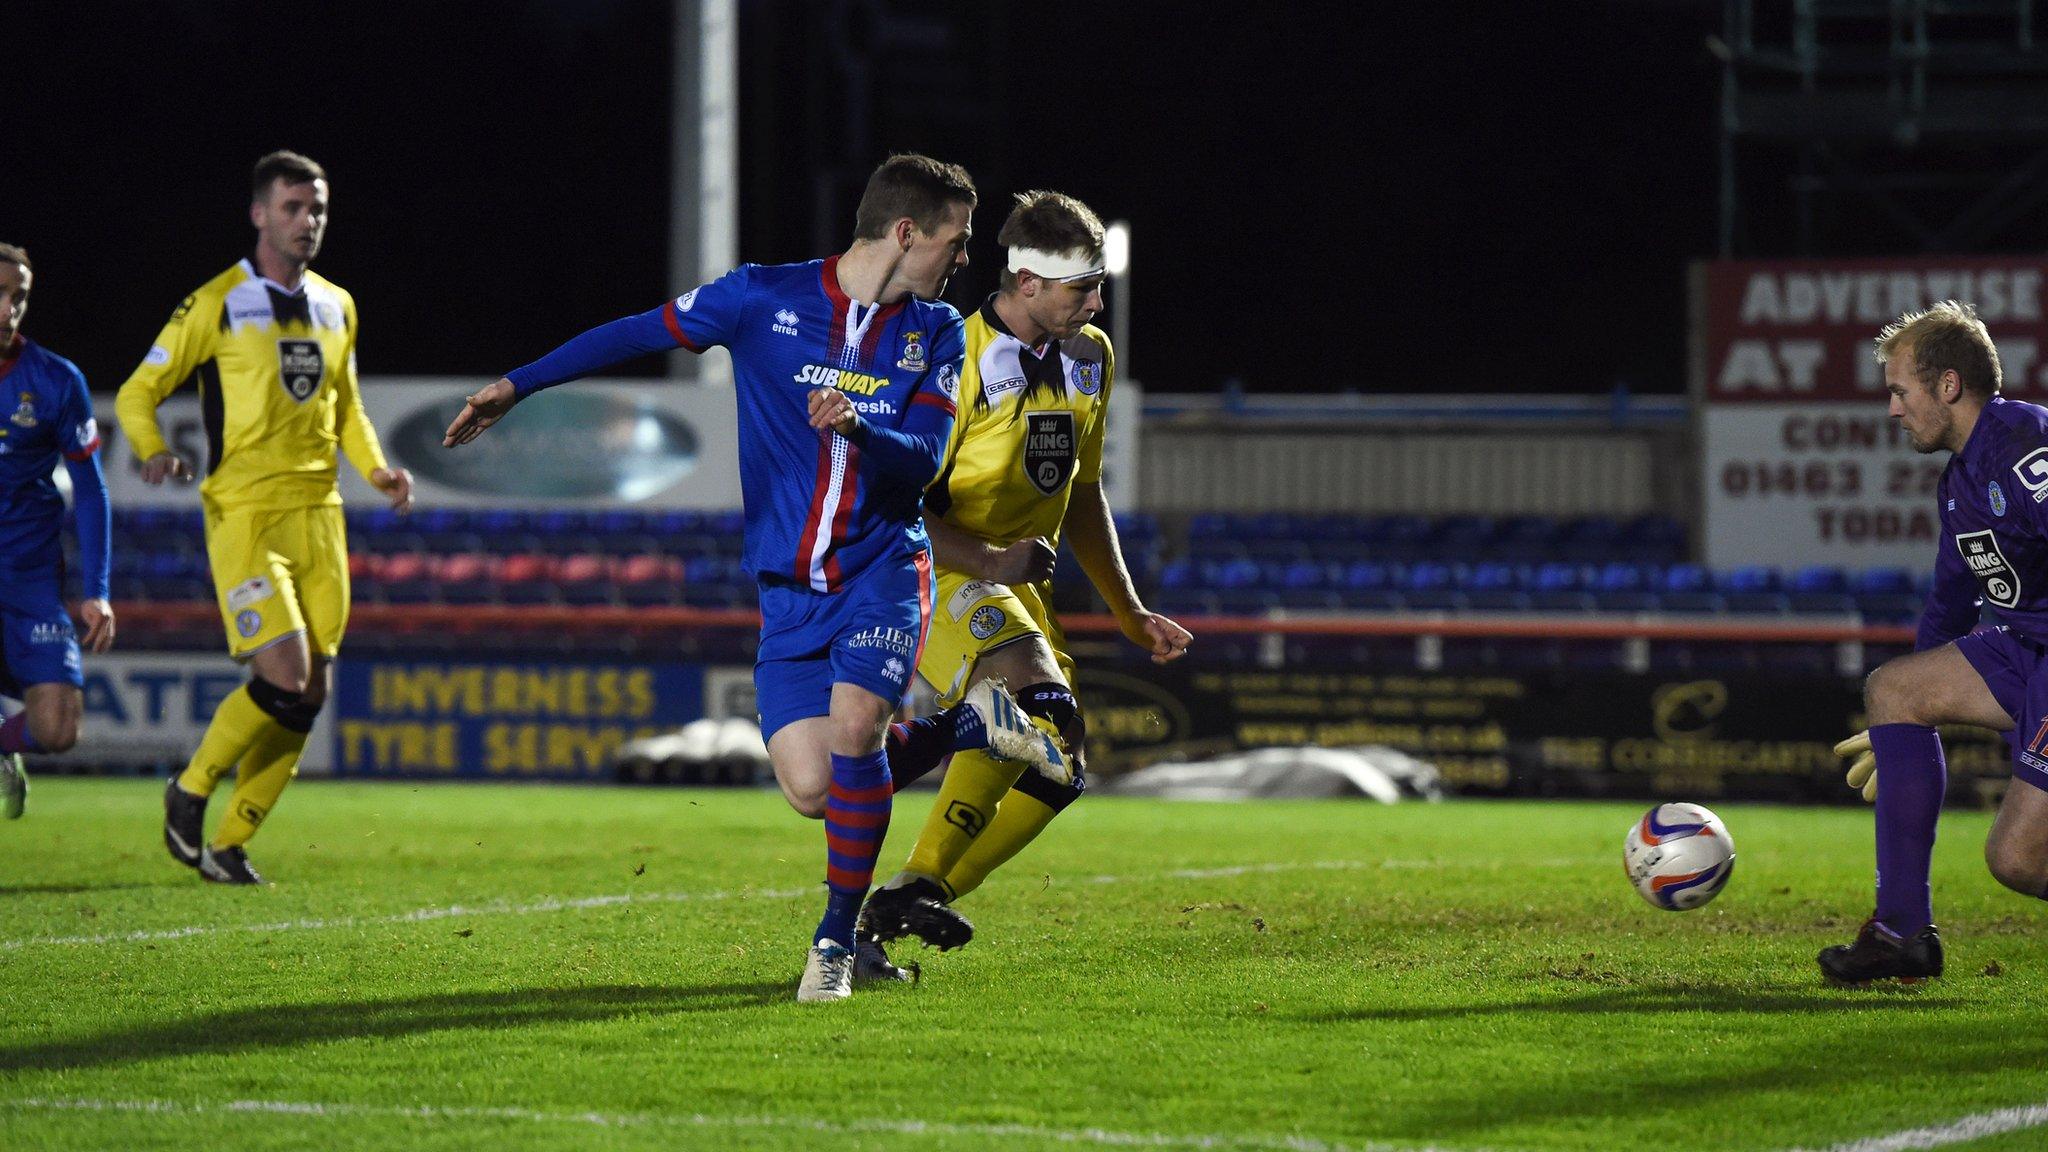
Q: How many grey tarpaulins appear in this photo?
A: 2